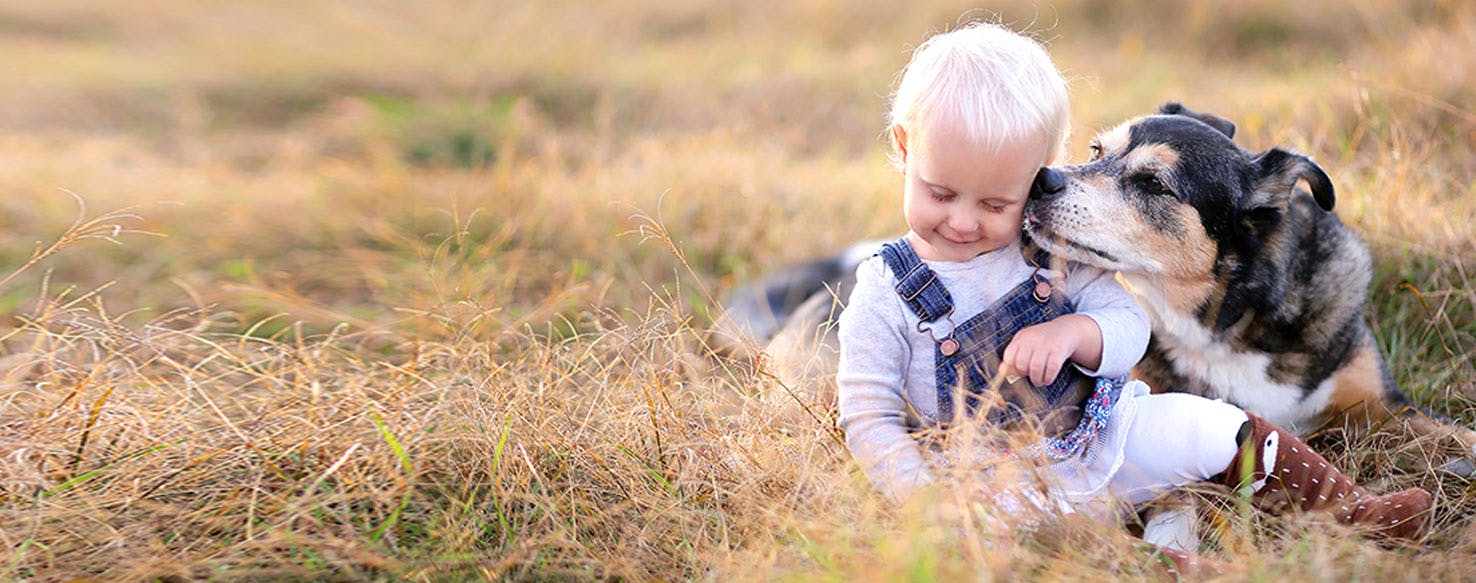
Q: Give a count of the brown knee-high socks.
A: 2